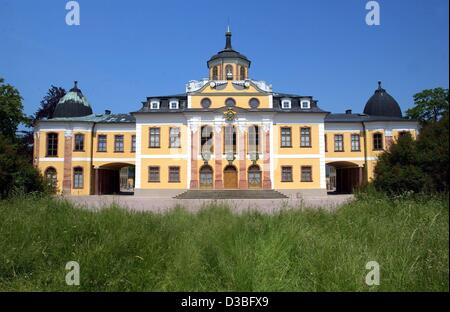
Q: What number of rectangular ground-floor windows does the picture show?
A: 4